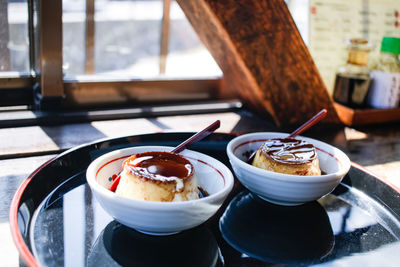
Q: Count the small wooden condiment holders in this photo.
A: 1